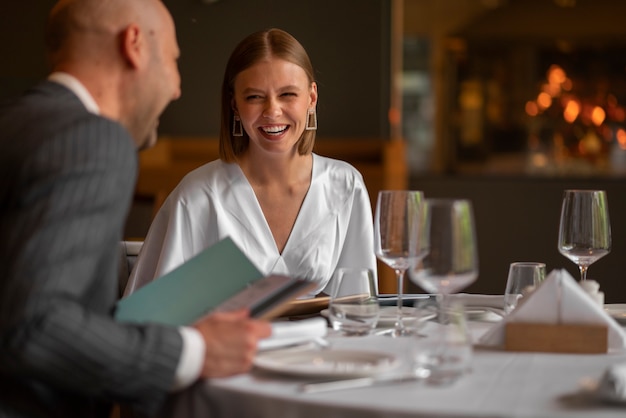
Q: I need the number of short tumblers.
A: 3